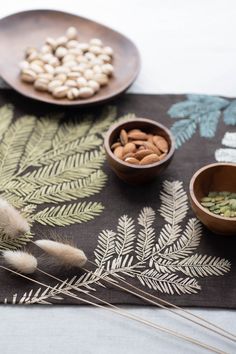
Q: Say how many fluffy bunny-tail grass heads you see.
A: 3